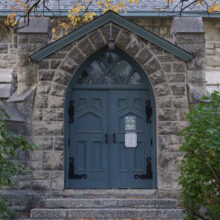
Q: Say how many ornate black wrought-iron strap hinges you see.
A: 4